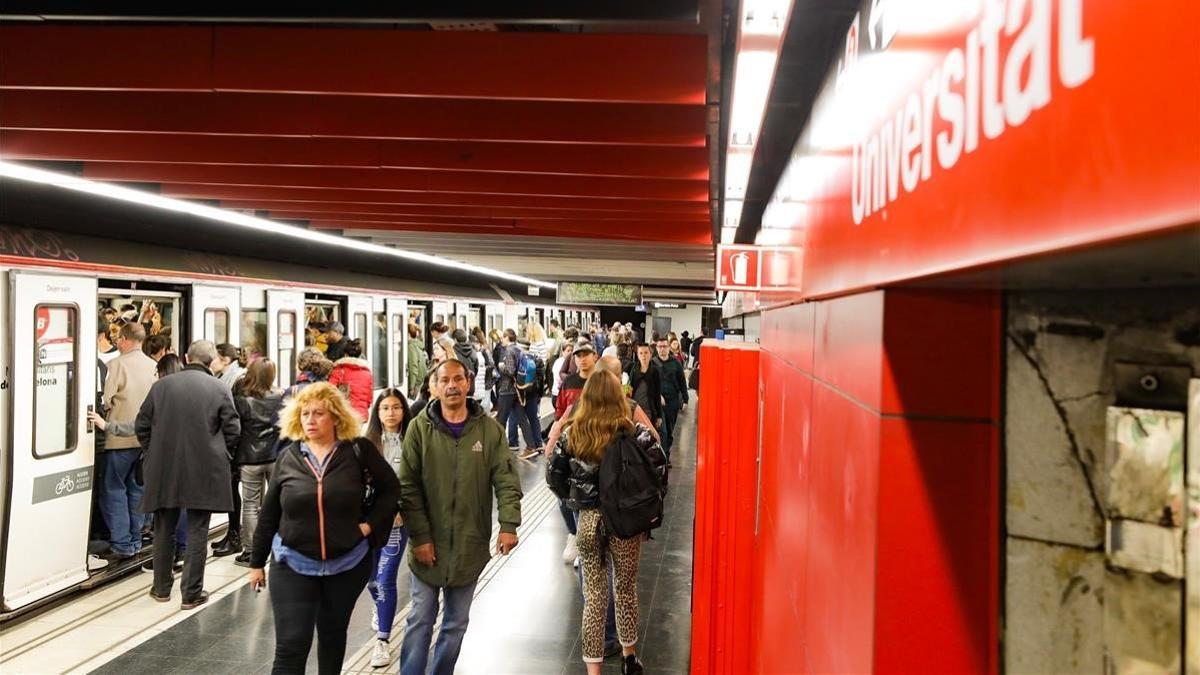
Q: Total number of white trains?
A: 1